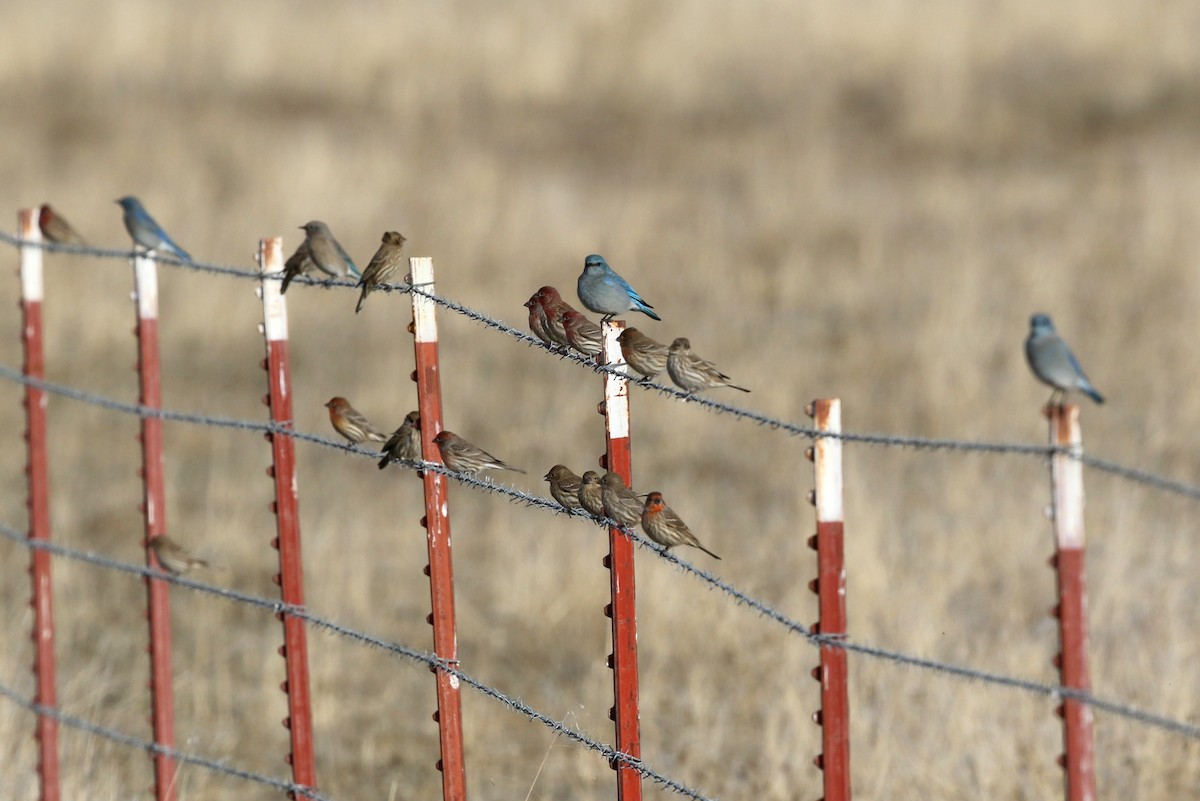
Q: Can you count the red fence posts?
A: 7